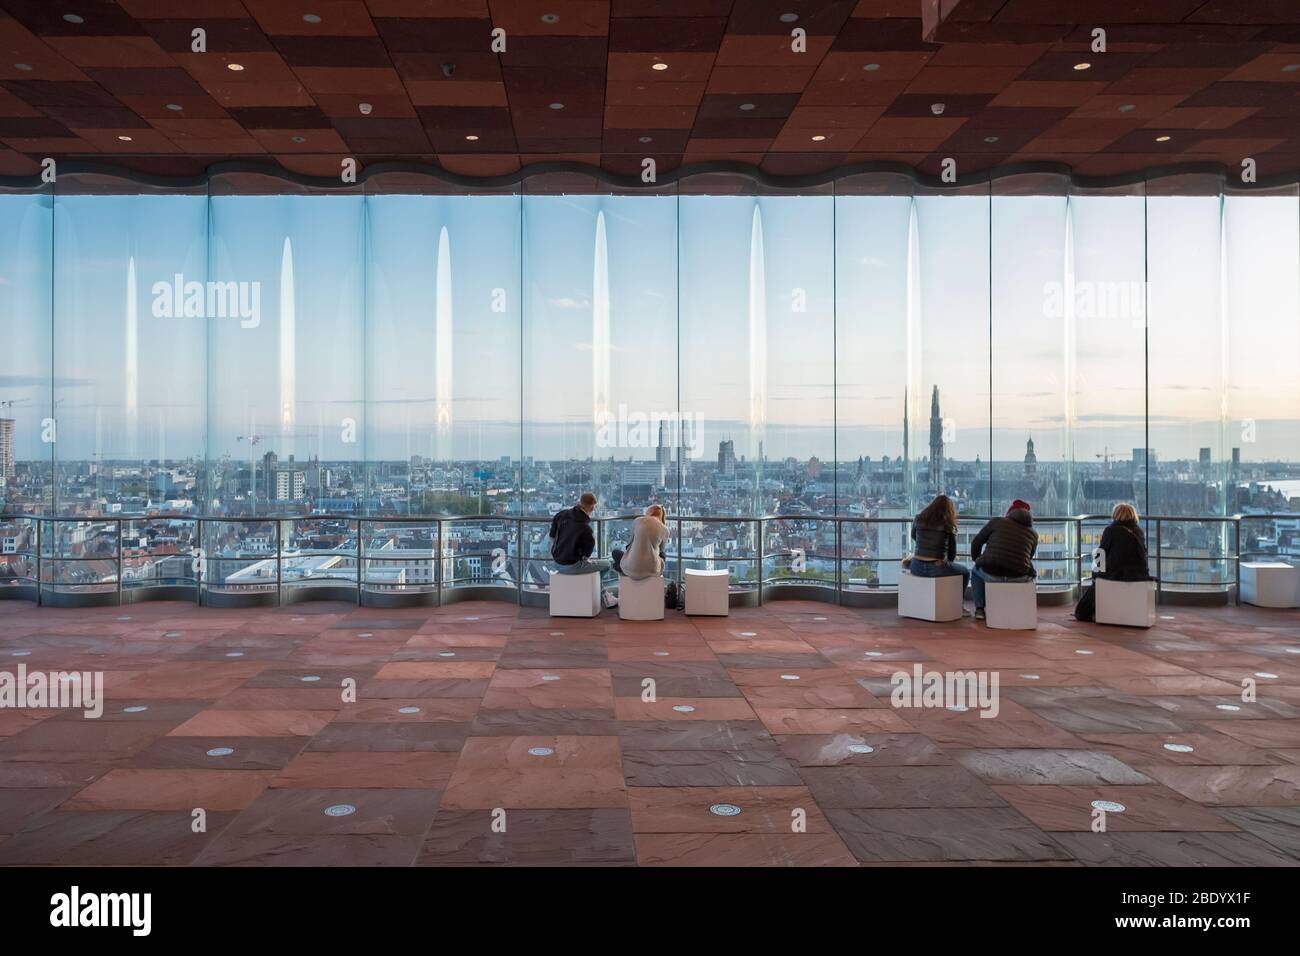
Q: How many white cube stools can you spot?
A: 7